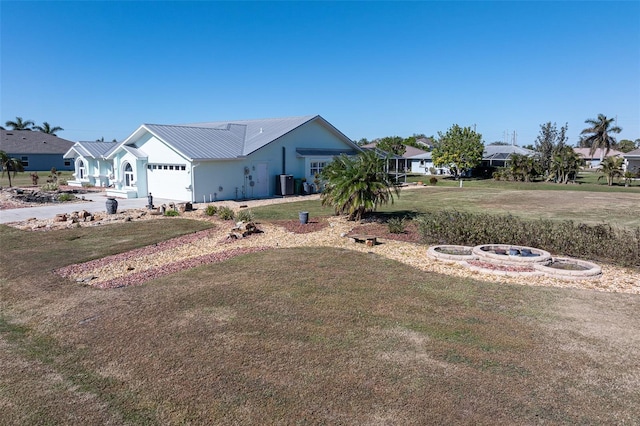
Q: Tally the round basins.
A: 3